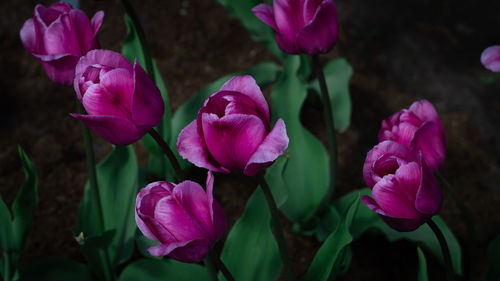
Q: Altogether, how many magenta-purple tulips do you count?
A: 7